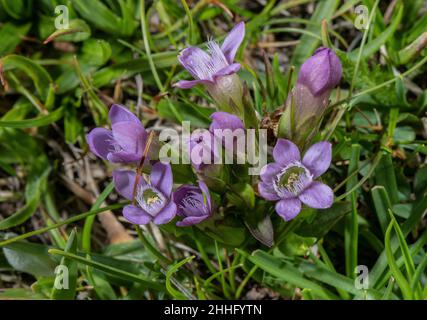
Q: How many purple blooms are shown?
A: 8